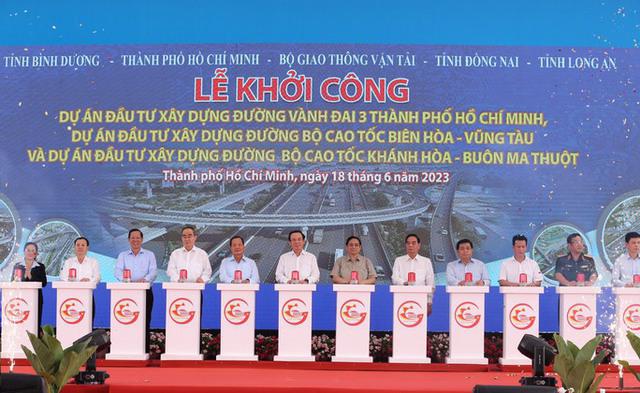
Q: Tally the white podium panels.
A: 12